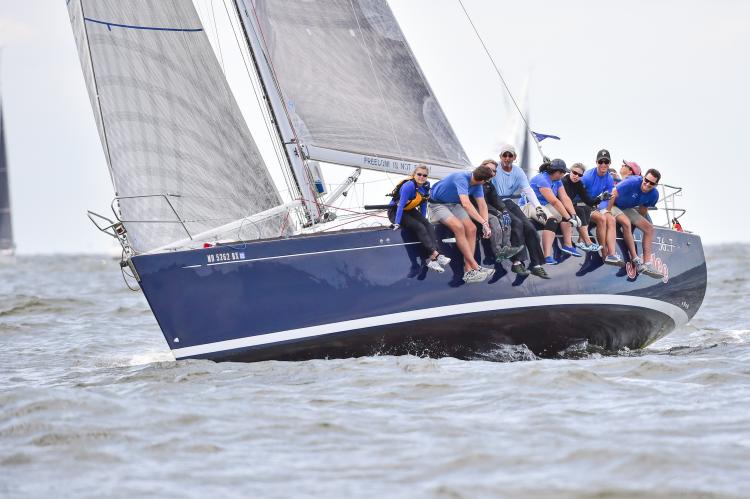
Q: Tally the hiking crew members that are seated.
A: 8